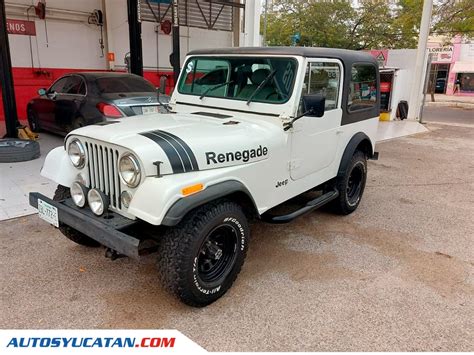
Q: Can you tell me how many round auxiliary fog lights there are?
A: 2